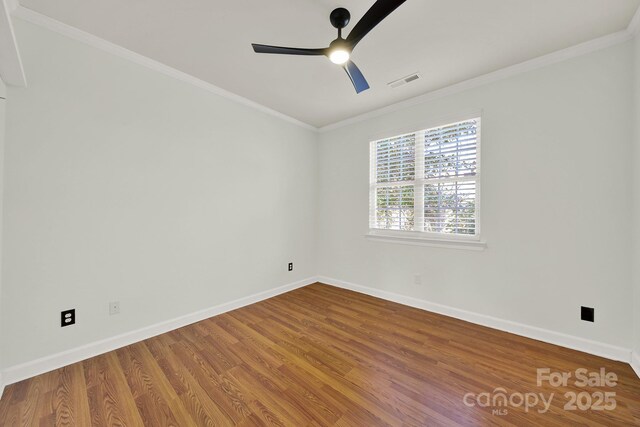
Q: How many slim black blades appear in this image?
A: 3